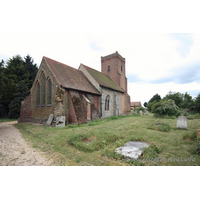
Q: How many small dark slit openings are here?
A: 2